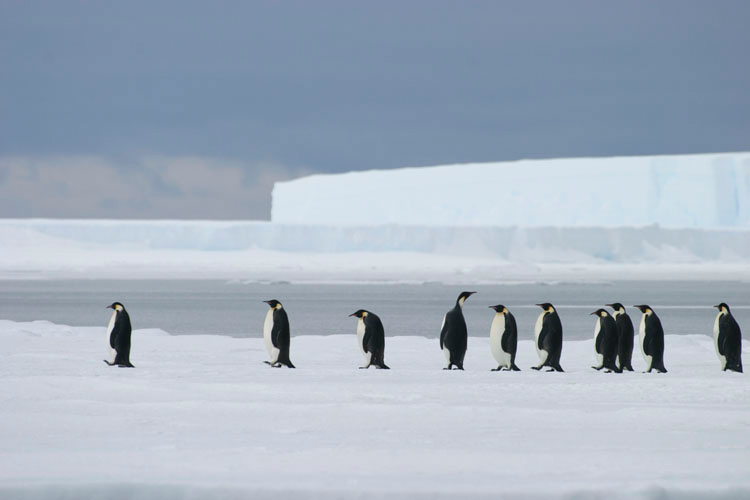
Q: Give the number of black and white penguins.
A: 10